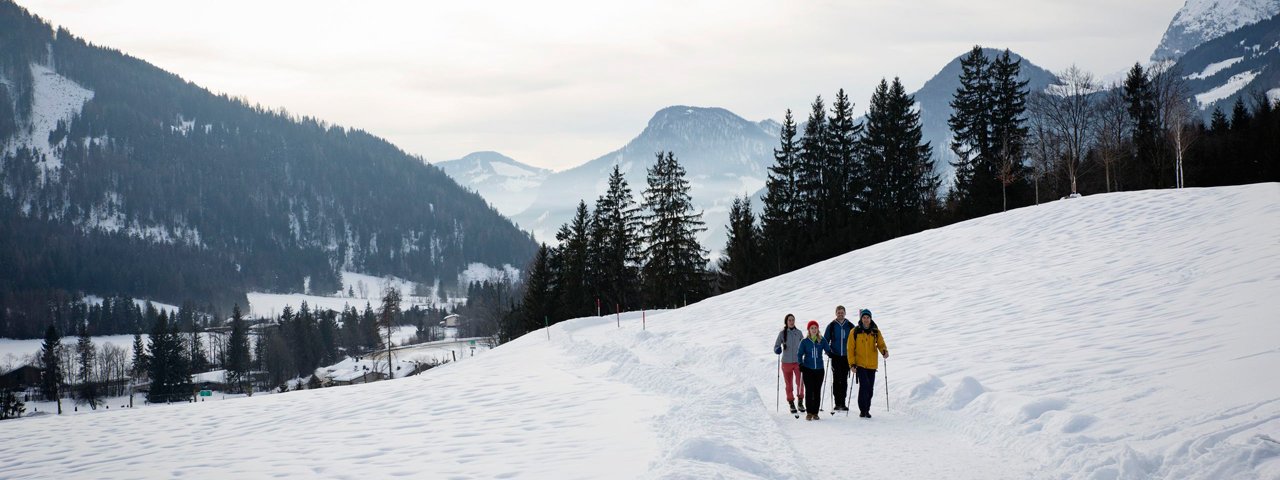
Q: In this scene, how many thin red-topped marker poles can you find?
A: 3